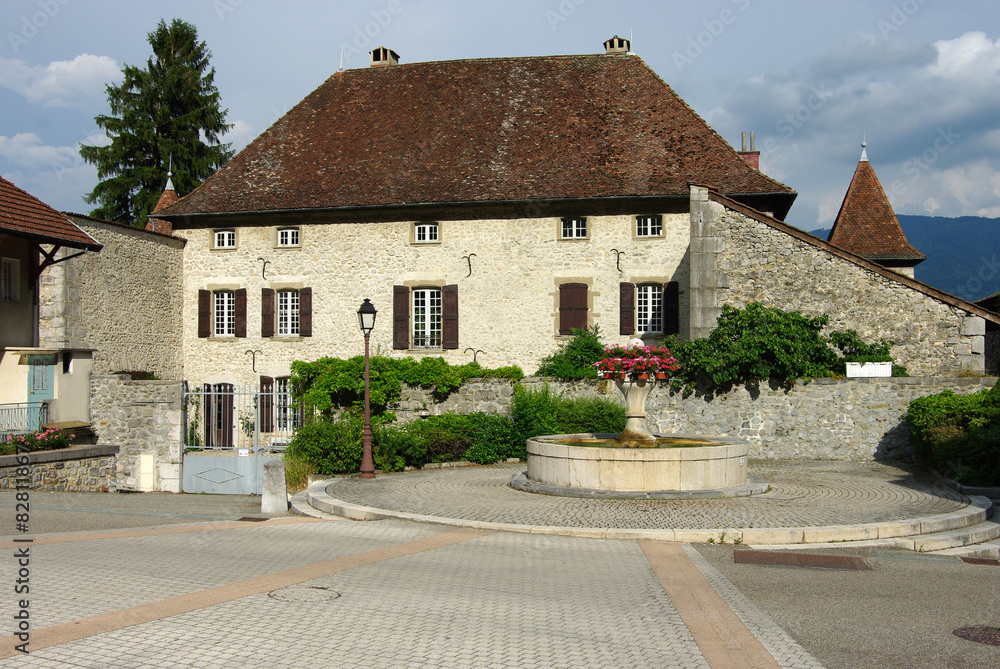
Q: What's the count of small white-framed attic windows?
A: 5